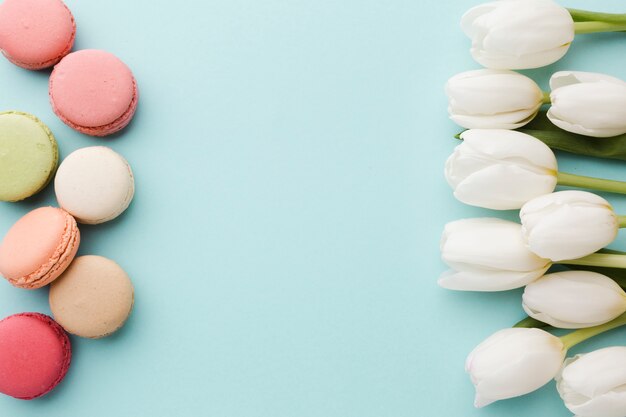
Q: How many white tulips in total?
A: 9